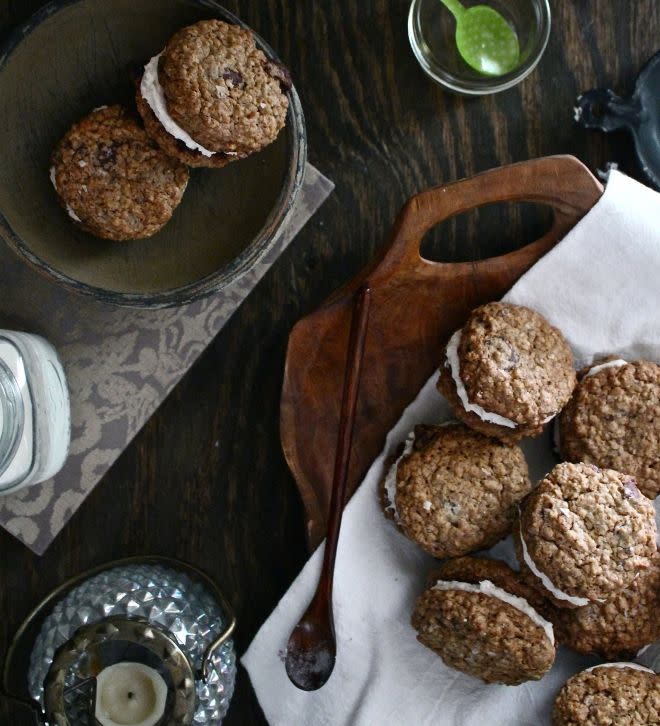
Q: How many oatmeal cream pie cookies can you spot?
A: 9